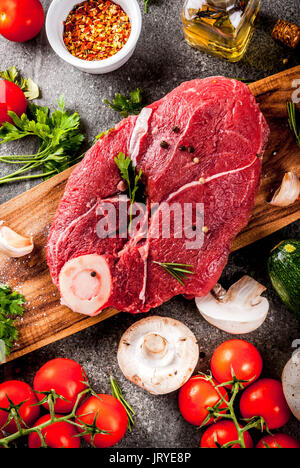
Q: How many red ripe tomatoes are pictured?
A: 11